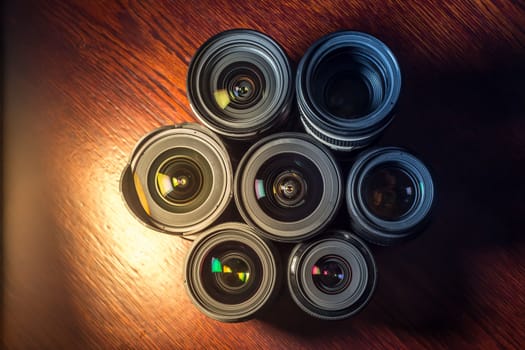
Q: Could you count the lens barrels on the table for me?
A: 7